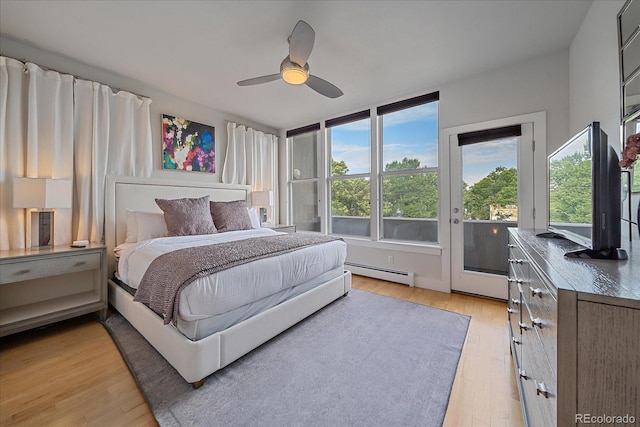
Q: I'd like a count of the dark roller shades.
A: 4